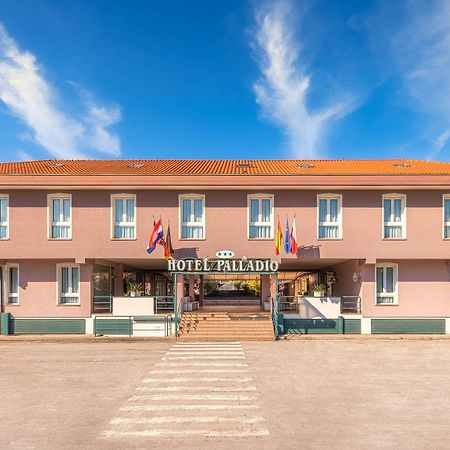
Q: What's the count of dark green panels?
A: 4